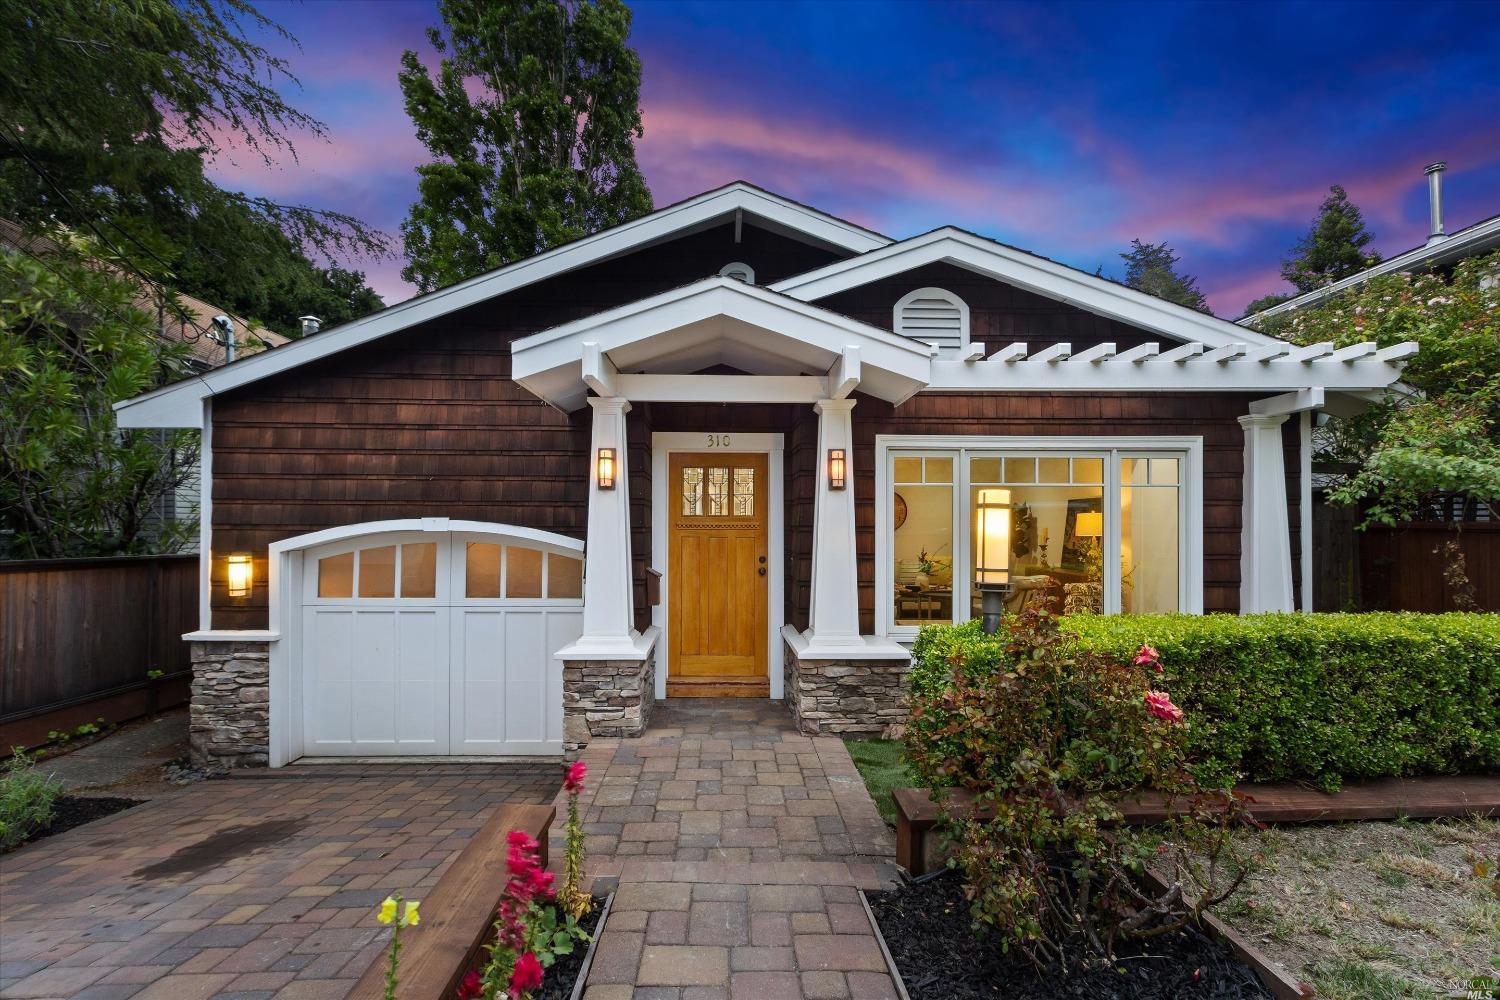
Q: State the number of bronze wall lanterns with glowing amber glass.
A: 3